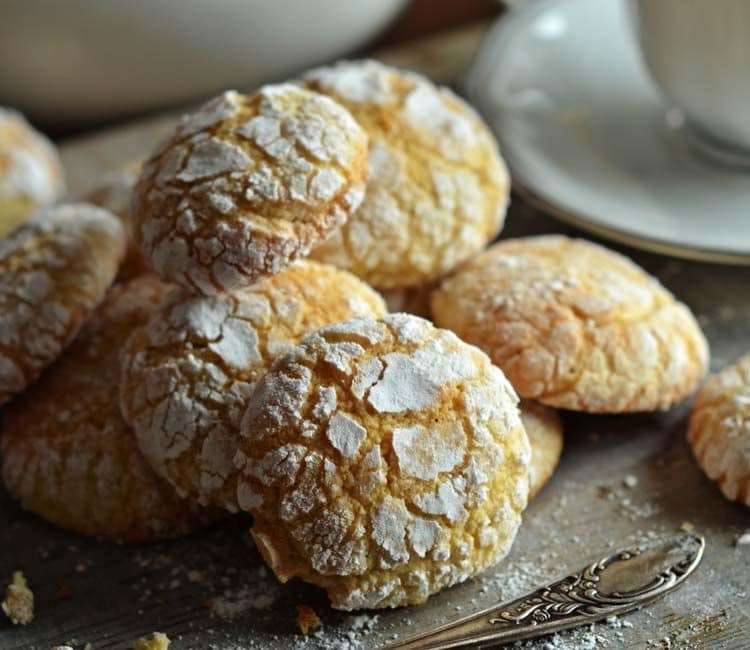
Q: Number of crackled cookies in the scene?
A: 11